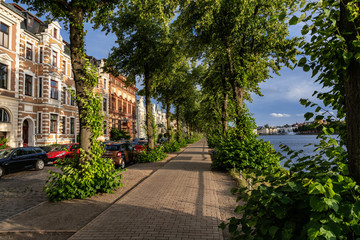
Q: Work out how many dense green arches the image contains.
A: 1